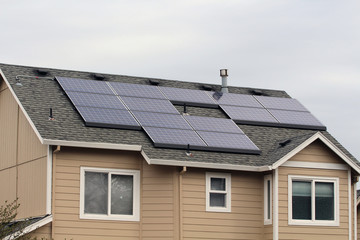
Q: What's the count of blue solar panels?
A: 14